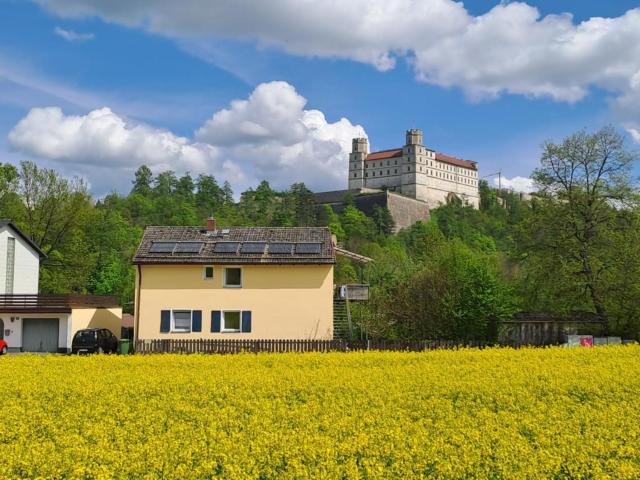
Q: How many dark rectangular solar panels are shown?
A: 6